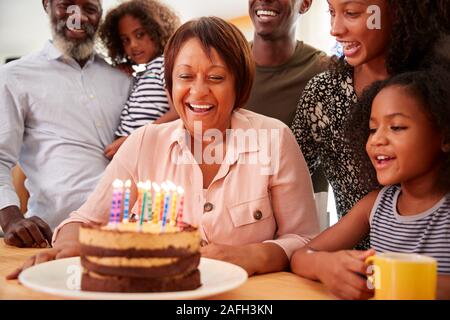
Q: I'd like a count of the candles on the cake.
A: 11